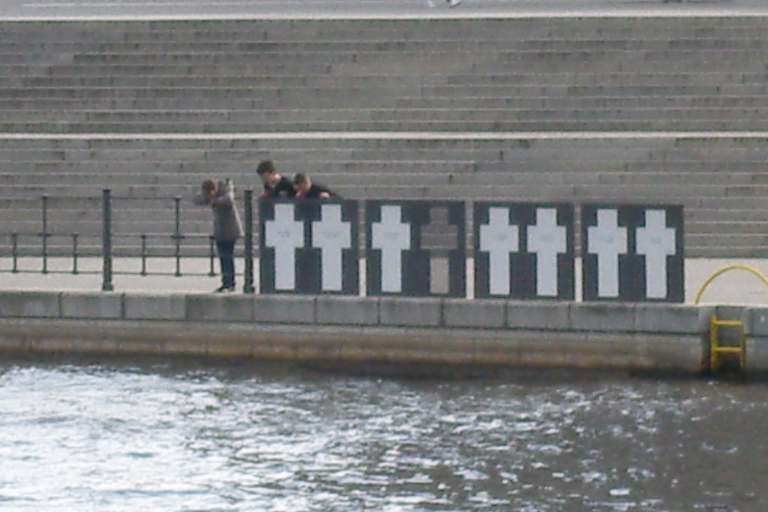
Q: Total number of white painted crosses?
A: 7